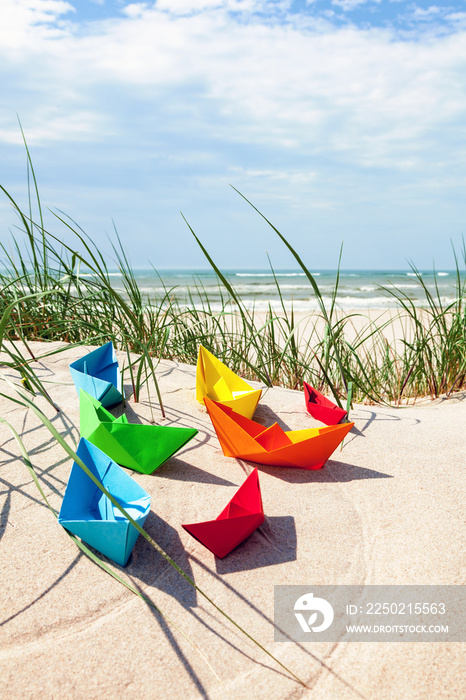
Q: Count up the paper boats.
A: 7